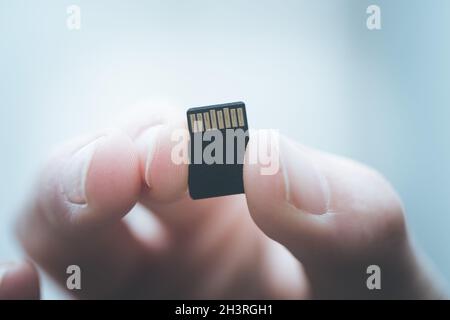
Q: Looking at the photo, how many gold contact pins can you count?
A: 8